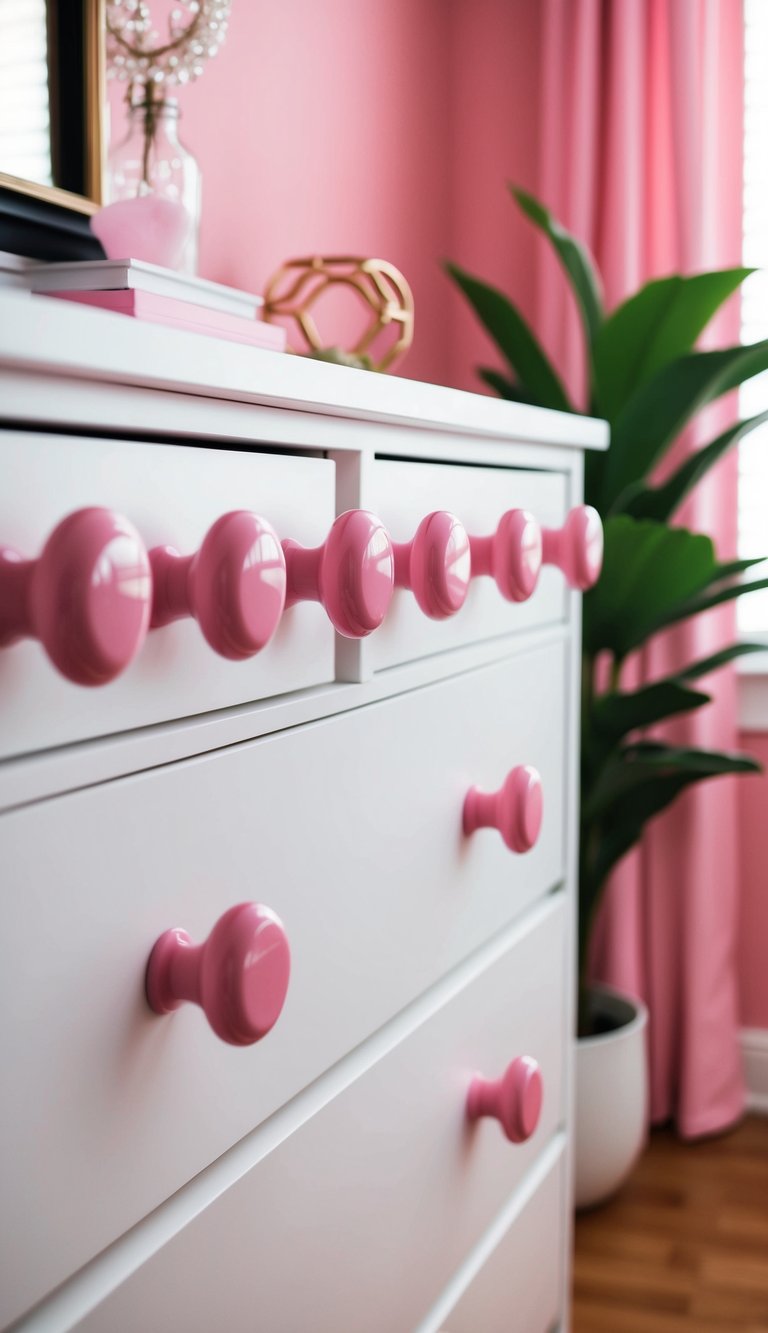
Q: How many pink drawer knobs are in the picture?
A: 9